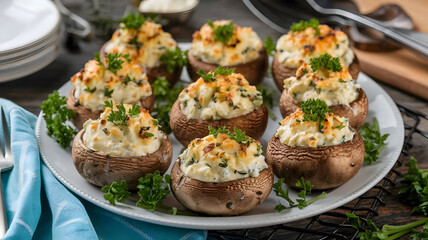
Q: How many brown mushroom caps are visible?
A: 9